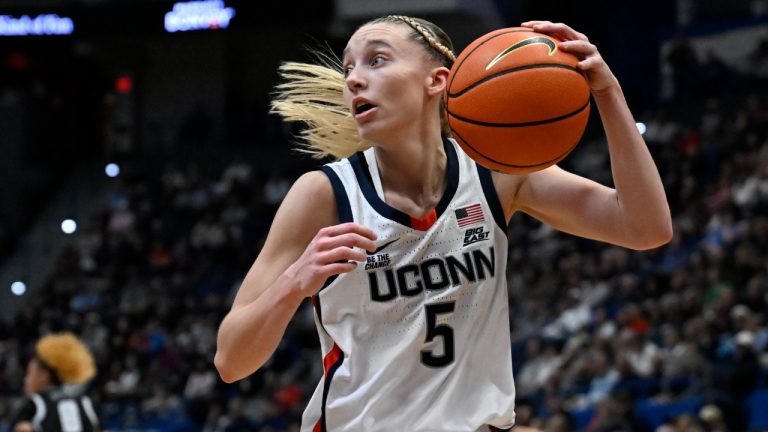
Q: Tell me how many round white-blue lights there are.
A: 4